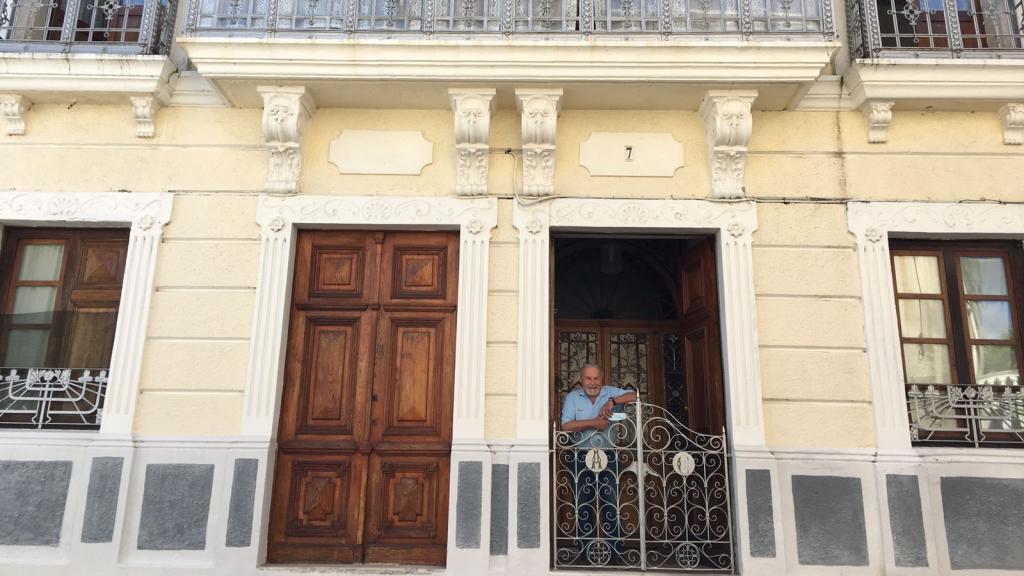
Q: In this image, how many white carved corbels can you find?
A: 8